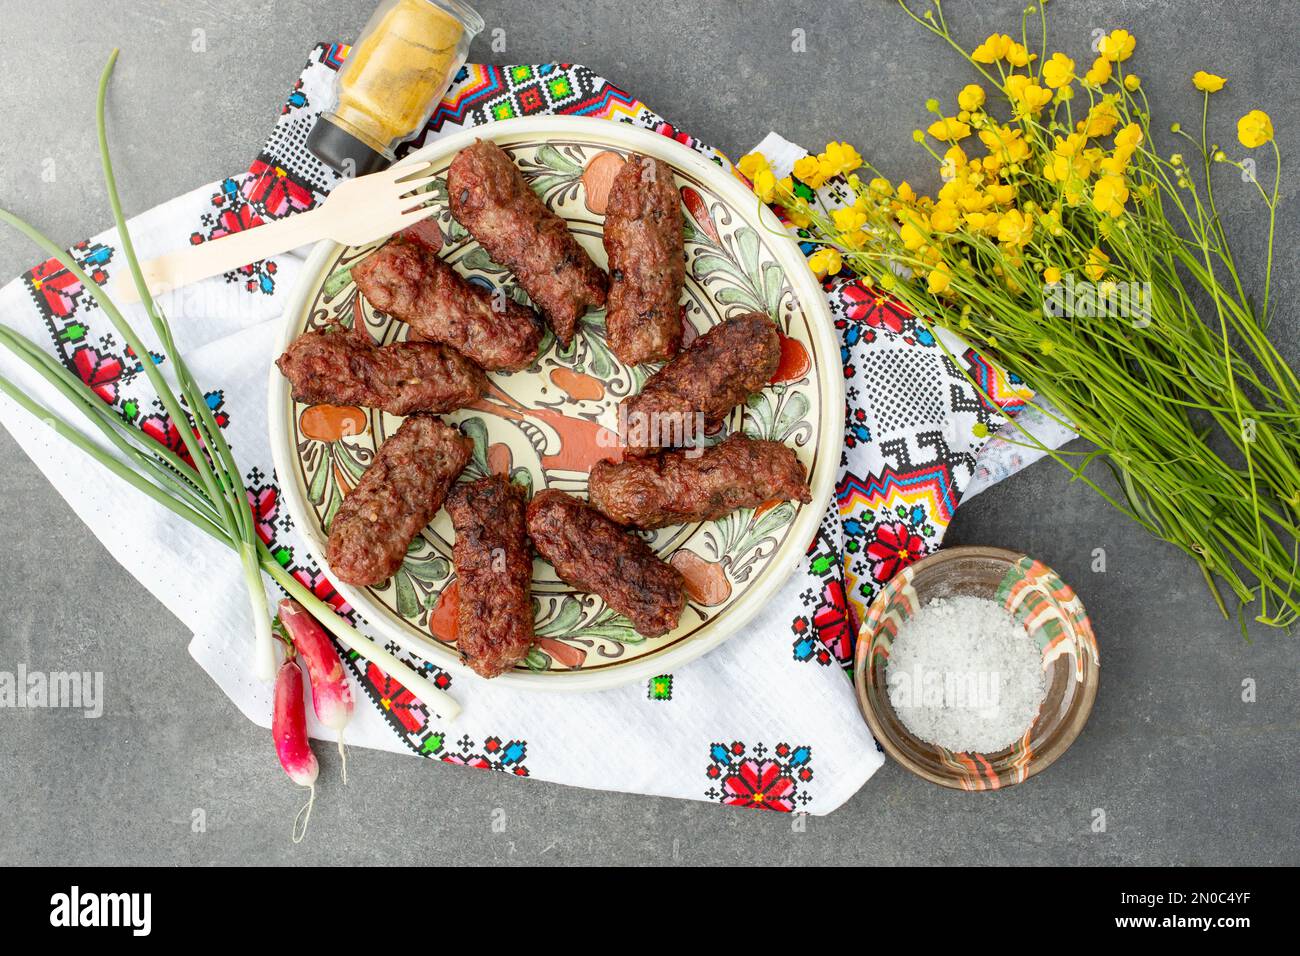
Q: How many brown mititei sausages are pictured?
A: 9